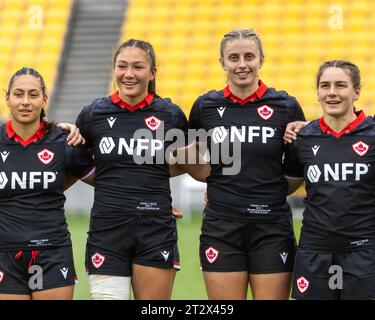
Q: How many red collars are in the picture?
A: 4